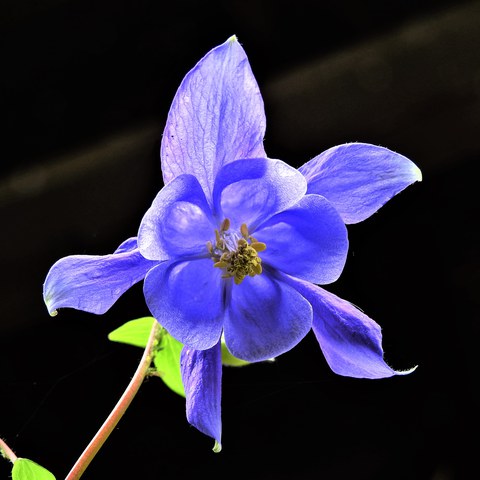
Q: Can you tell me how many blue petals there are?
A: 10